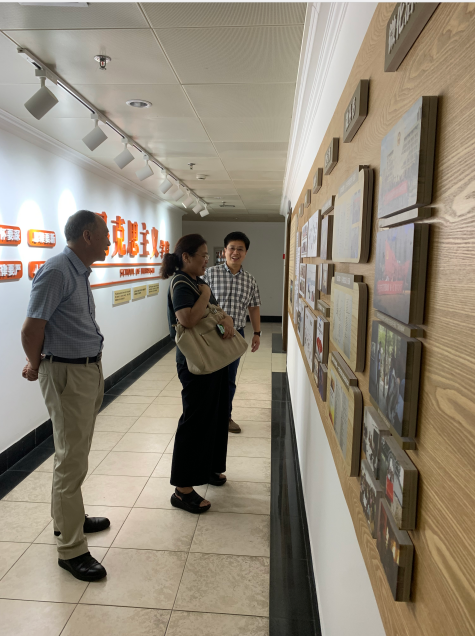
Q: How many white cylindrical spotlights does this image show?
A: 9